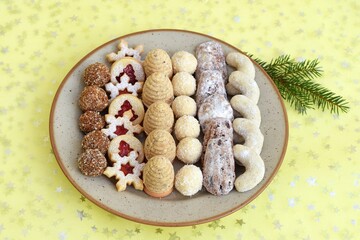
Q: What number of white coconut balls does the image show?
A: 6